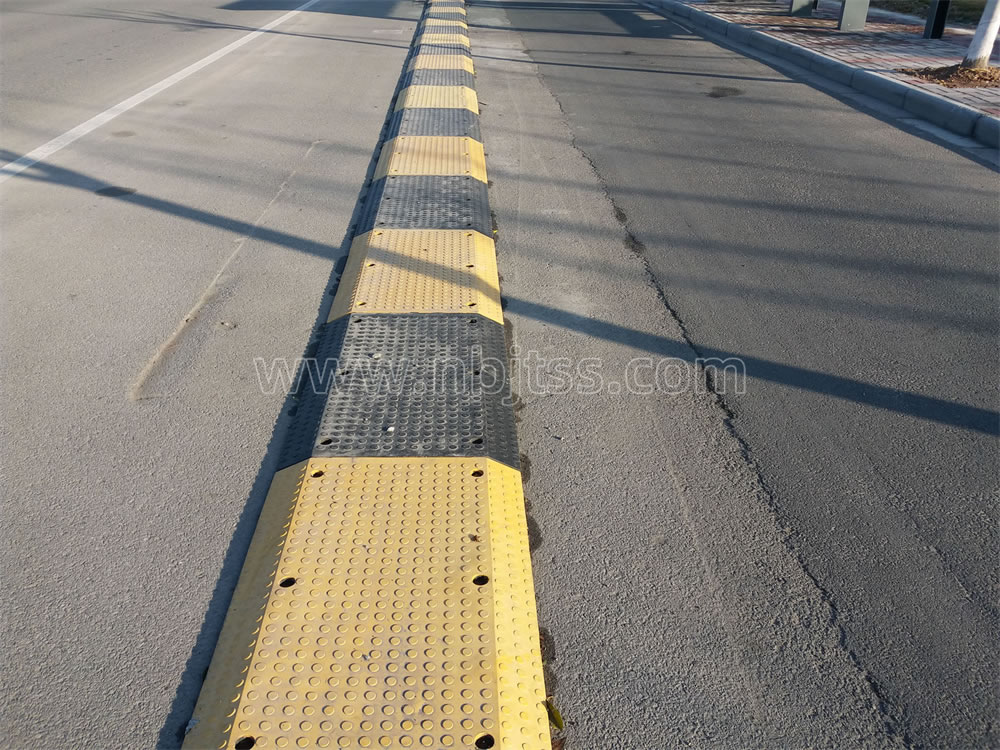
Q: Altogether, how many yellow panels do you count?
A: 9